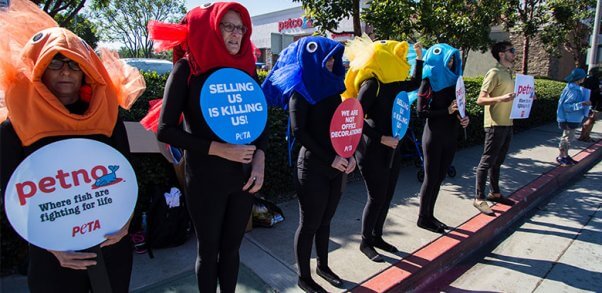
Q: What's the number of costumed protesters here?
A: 5